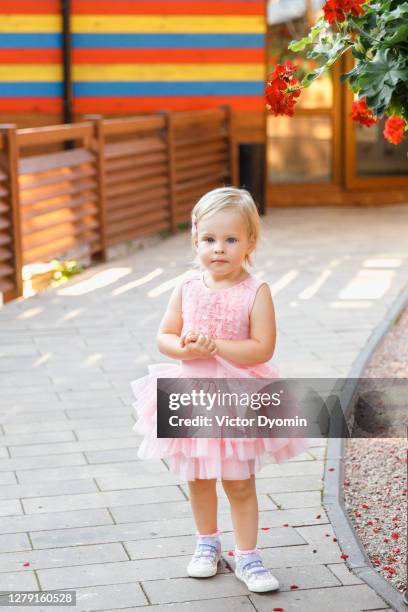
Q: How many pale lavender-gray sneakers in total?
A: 2